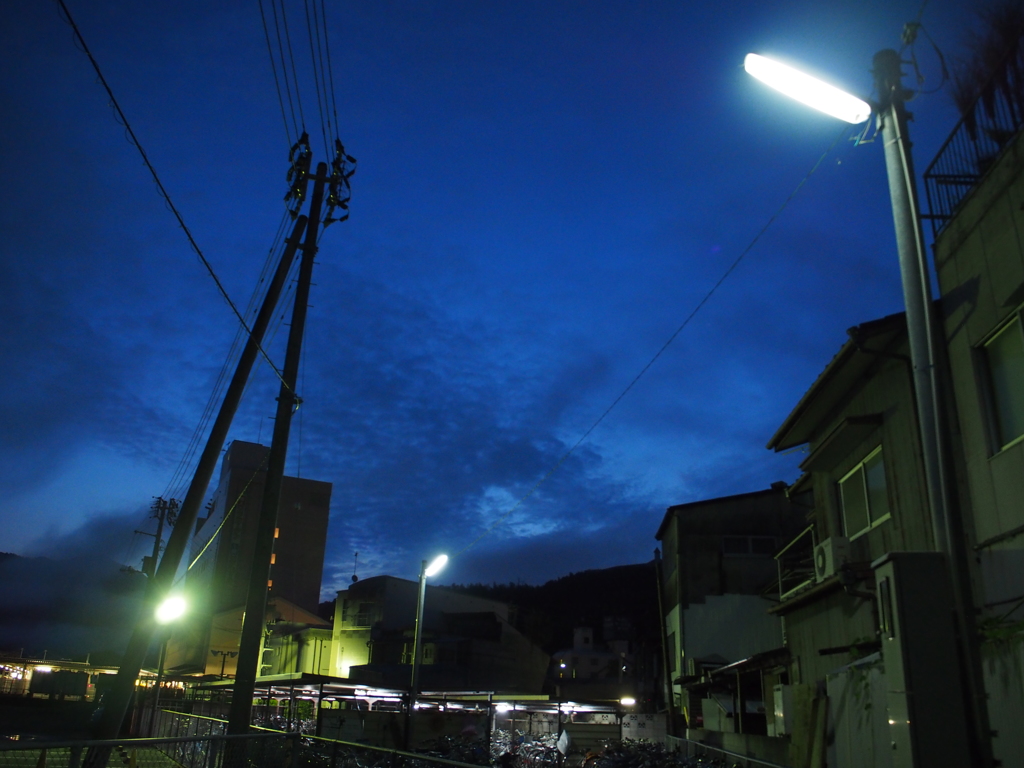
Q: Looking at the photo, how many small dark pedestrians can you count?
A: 0